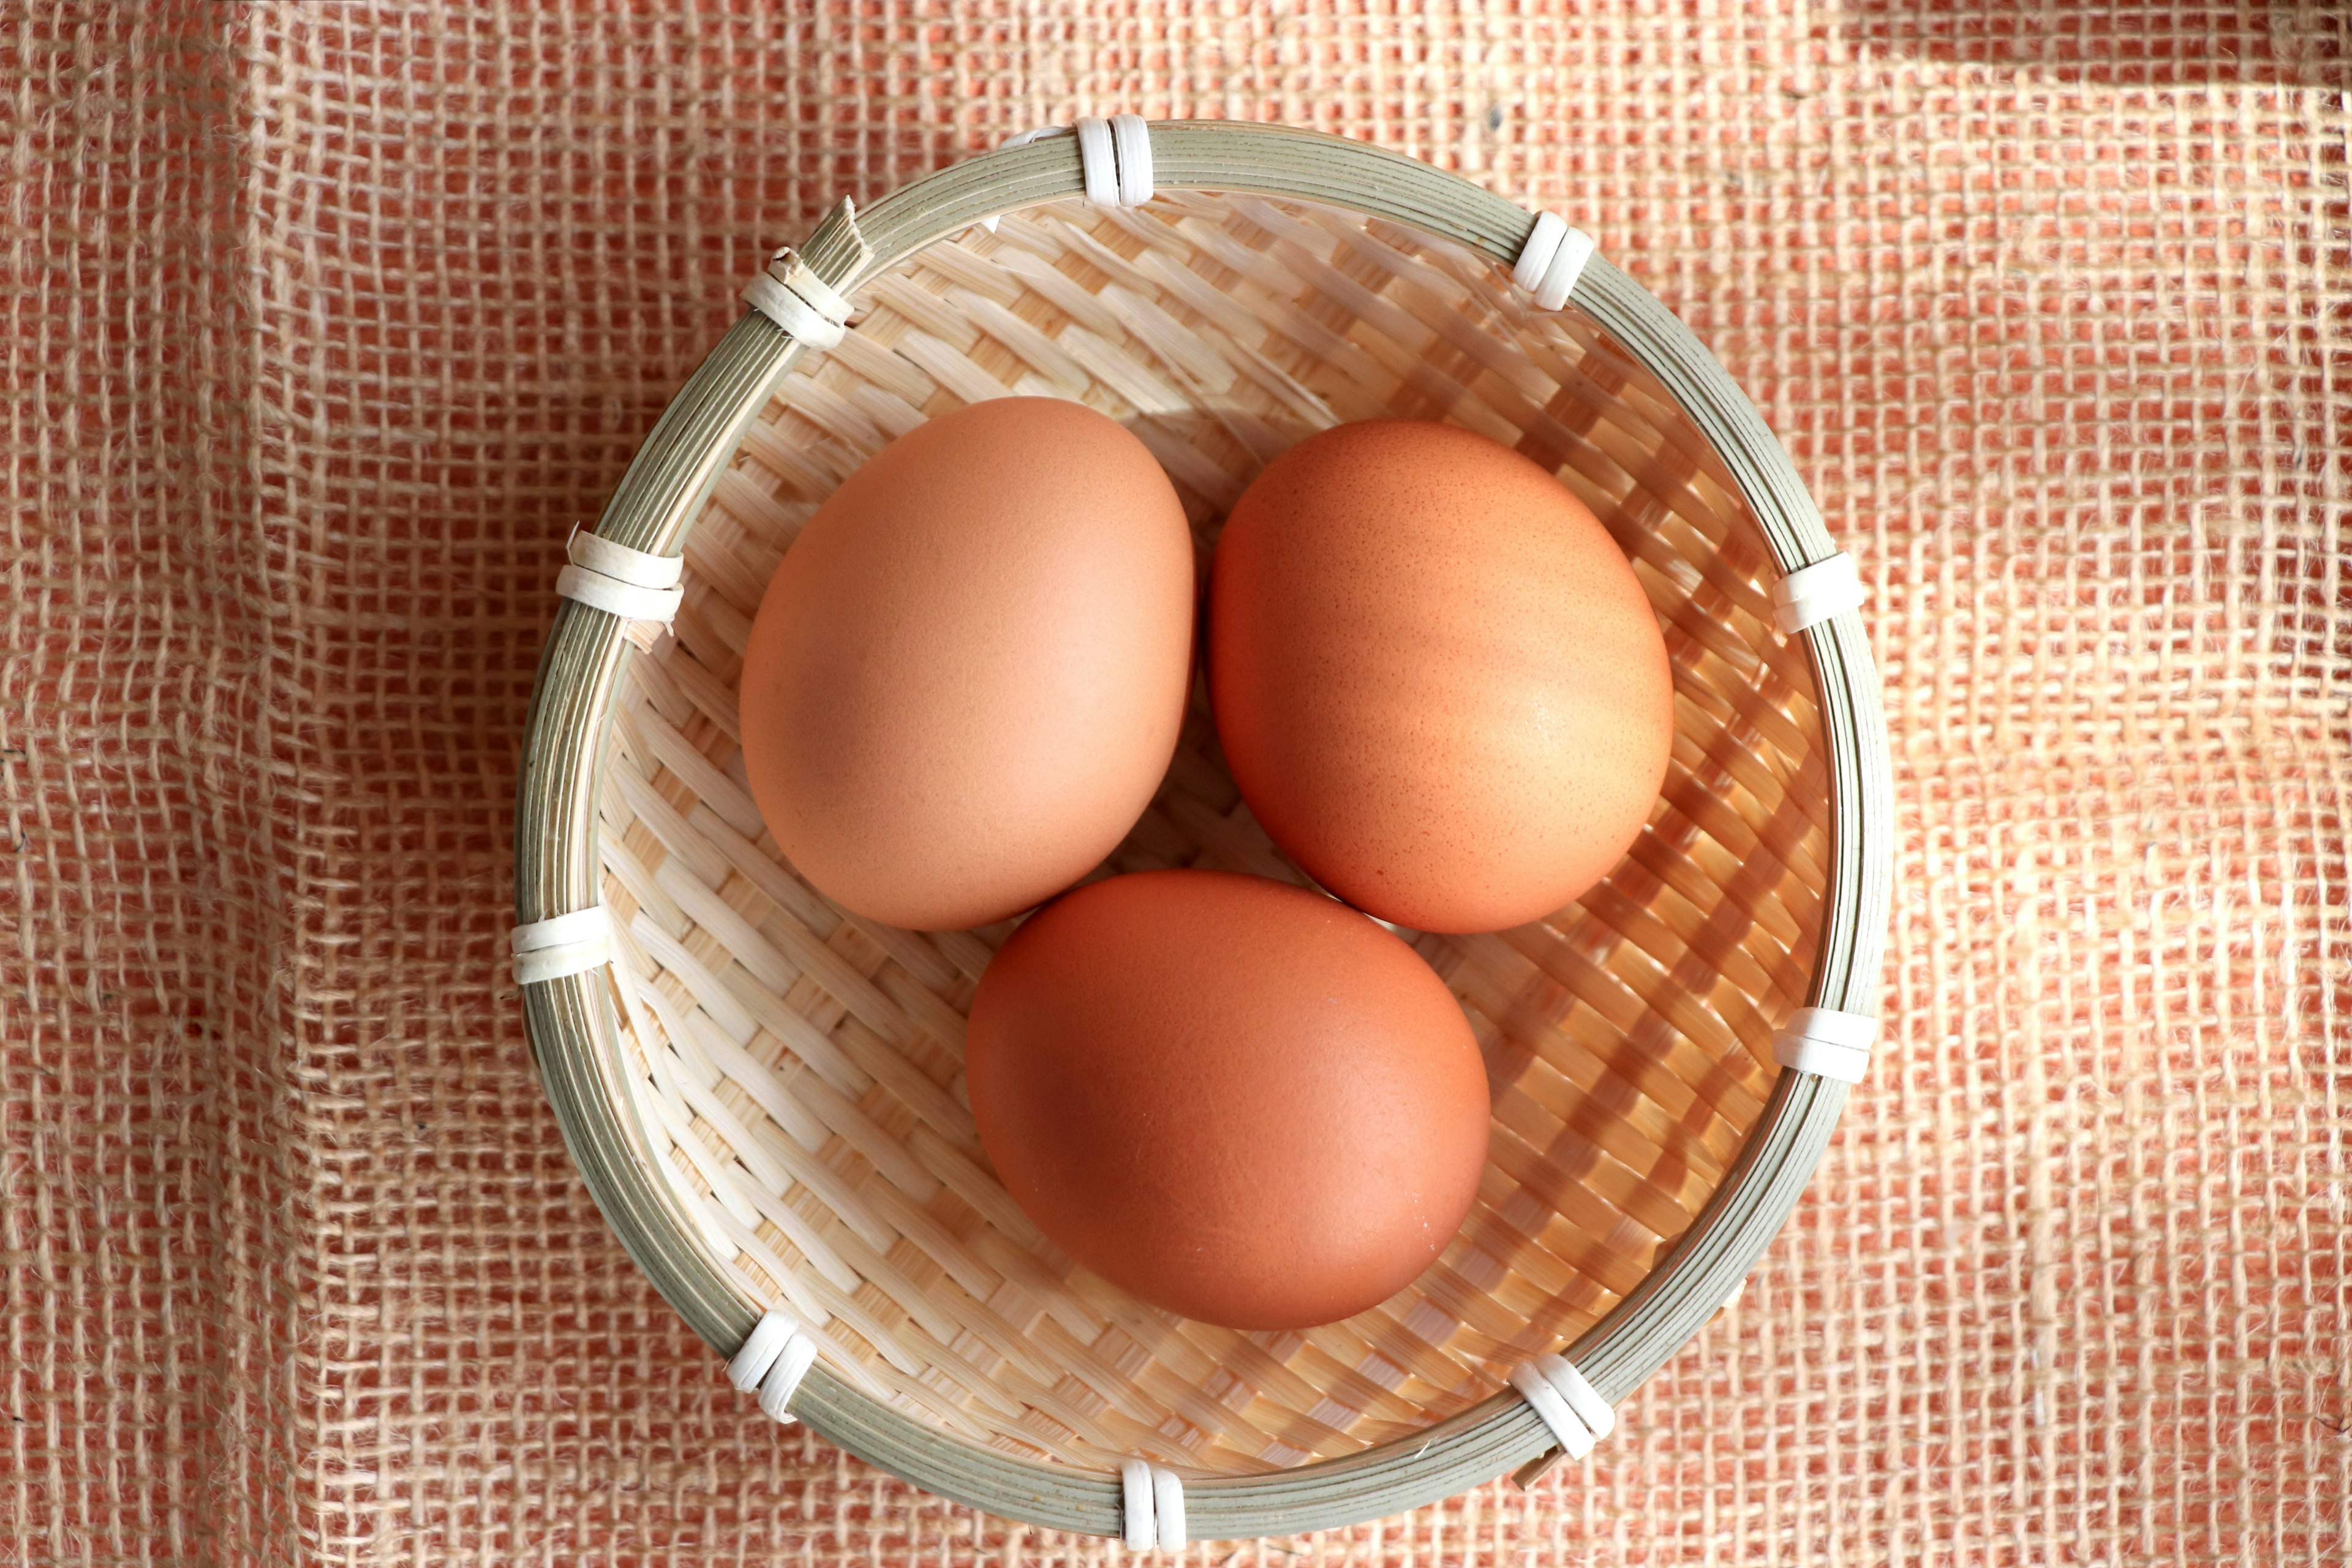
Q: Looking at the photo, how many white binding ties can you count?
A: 10